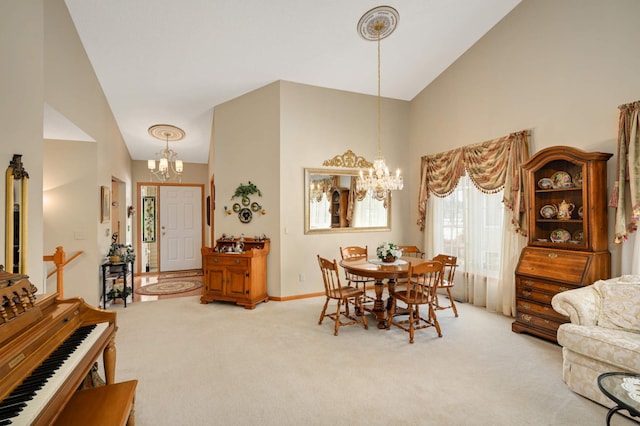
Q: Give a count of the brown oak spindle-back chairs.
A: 5